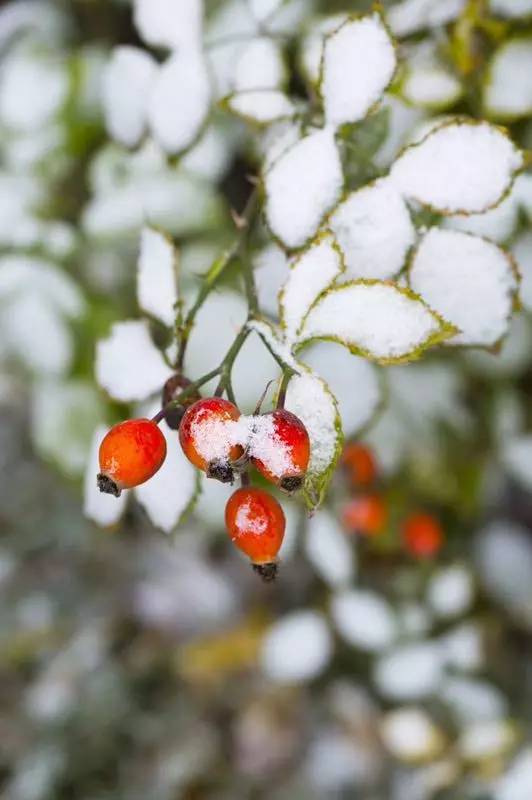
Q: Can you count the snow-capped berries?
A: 3